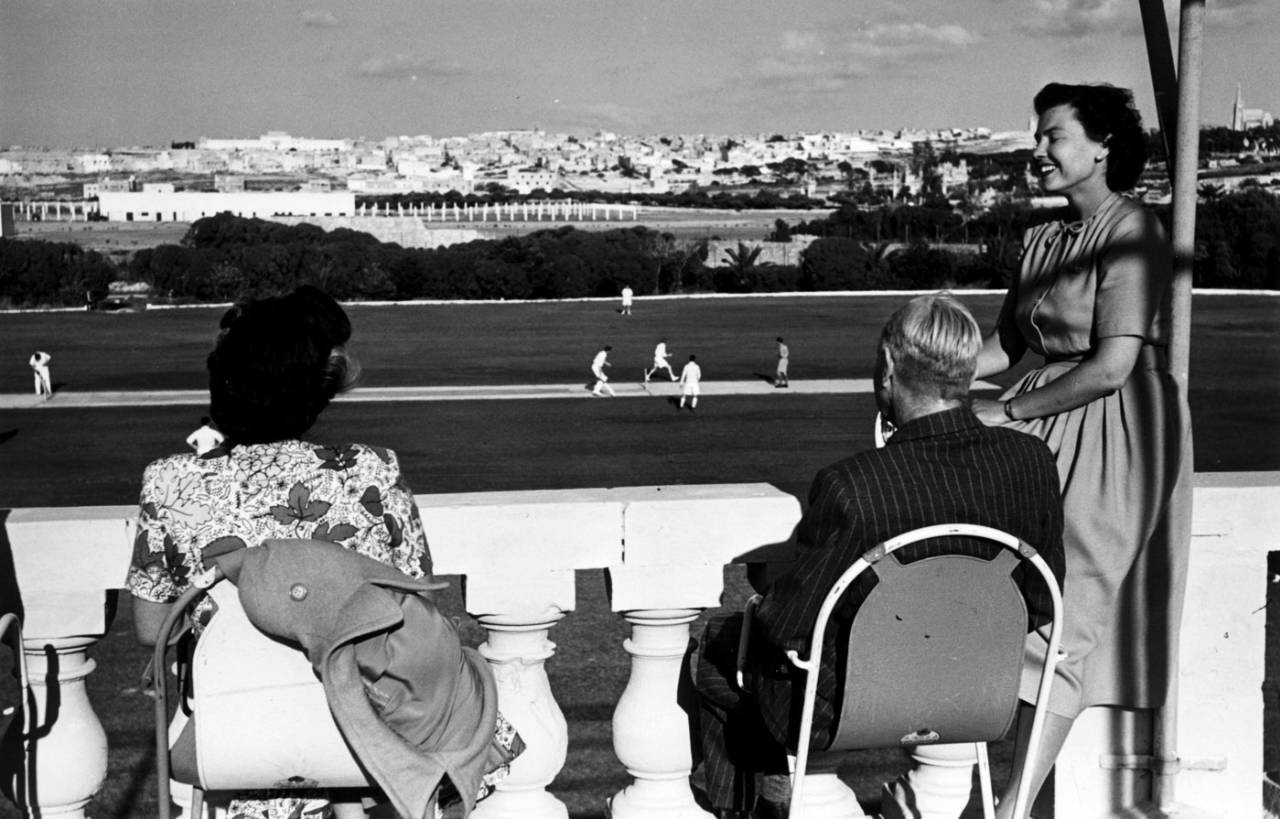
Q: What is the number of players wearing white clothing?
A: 6